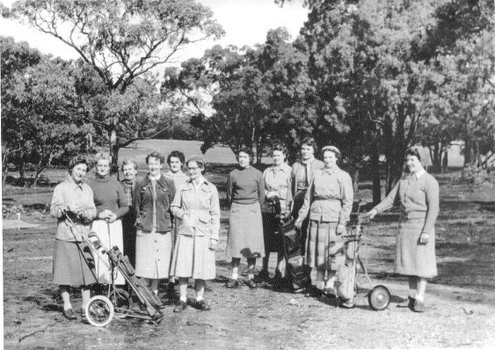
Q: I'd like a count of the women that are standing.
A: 11